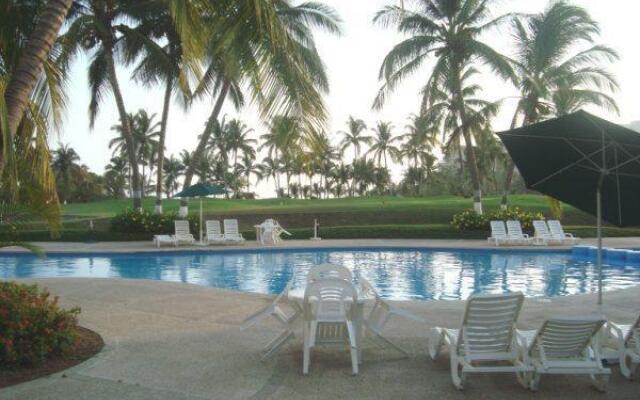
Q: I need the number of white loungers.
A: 11